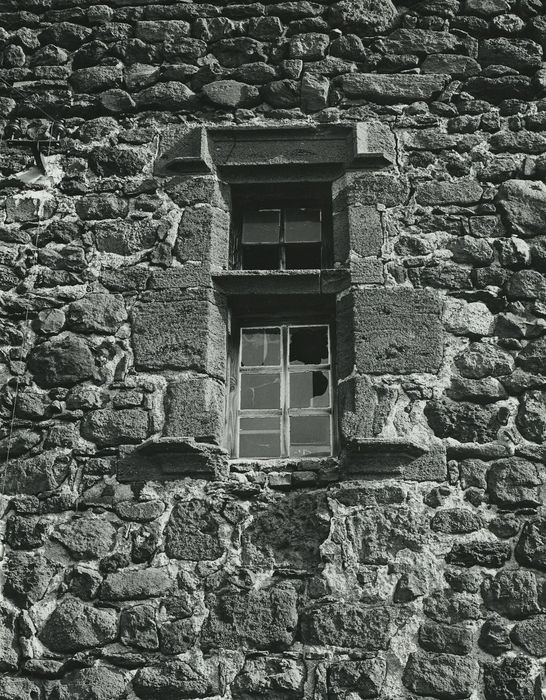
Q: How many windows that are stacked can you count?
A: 2